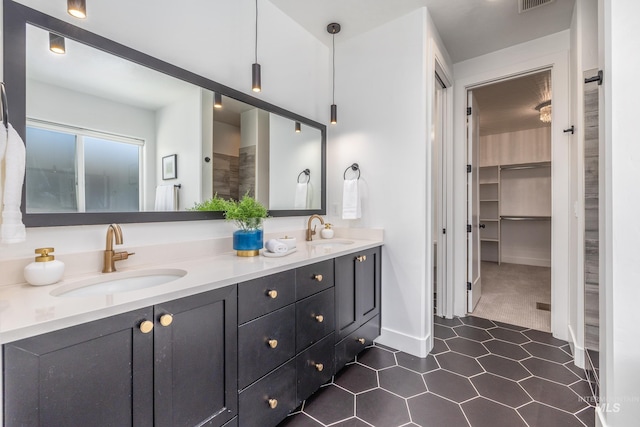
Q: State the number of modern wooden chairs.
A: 0